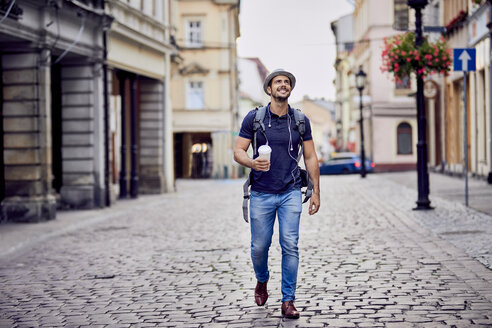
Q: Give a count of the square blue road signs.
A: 1